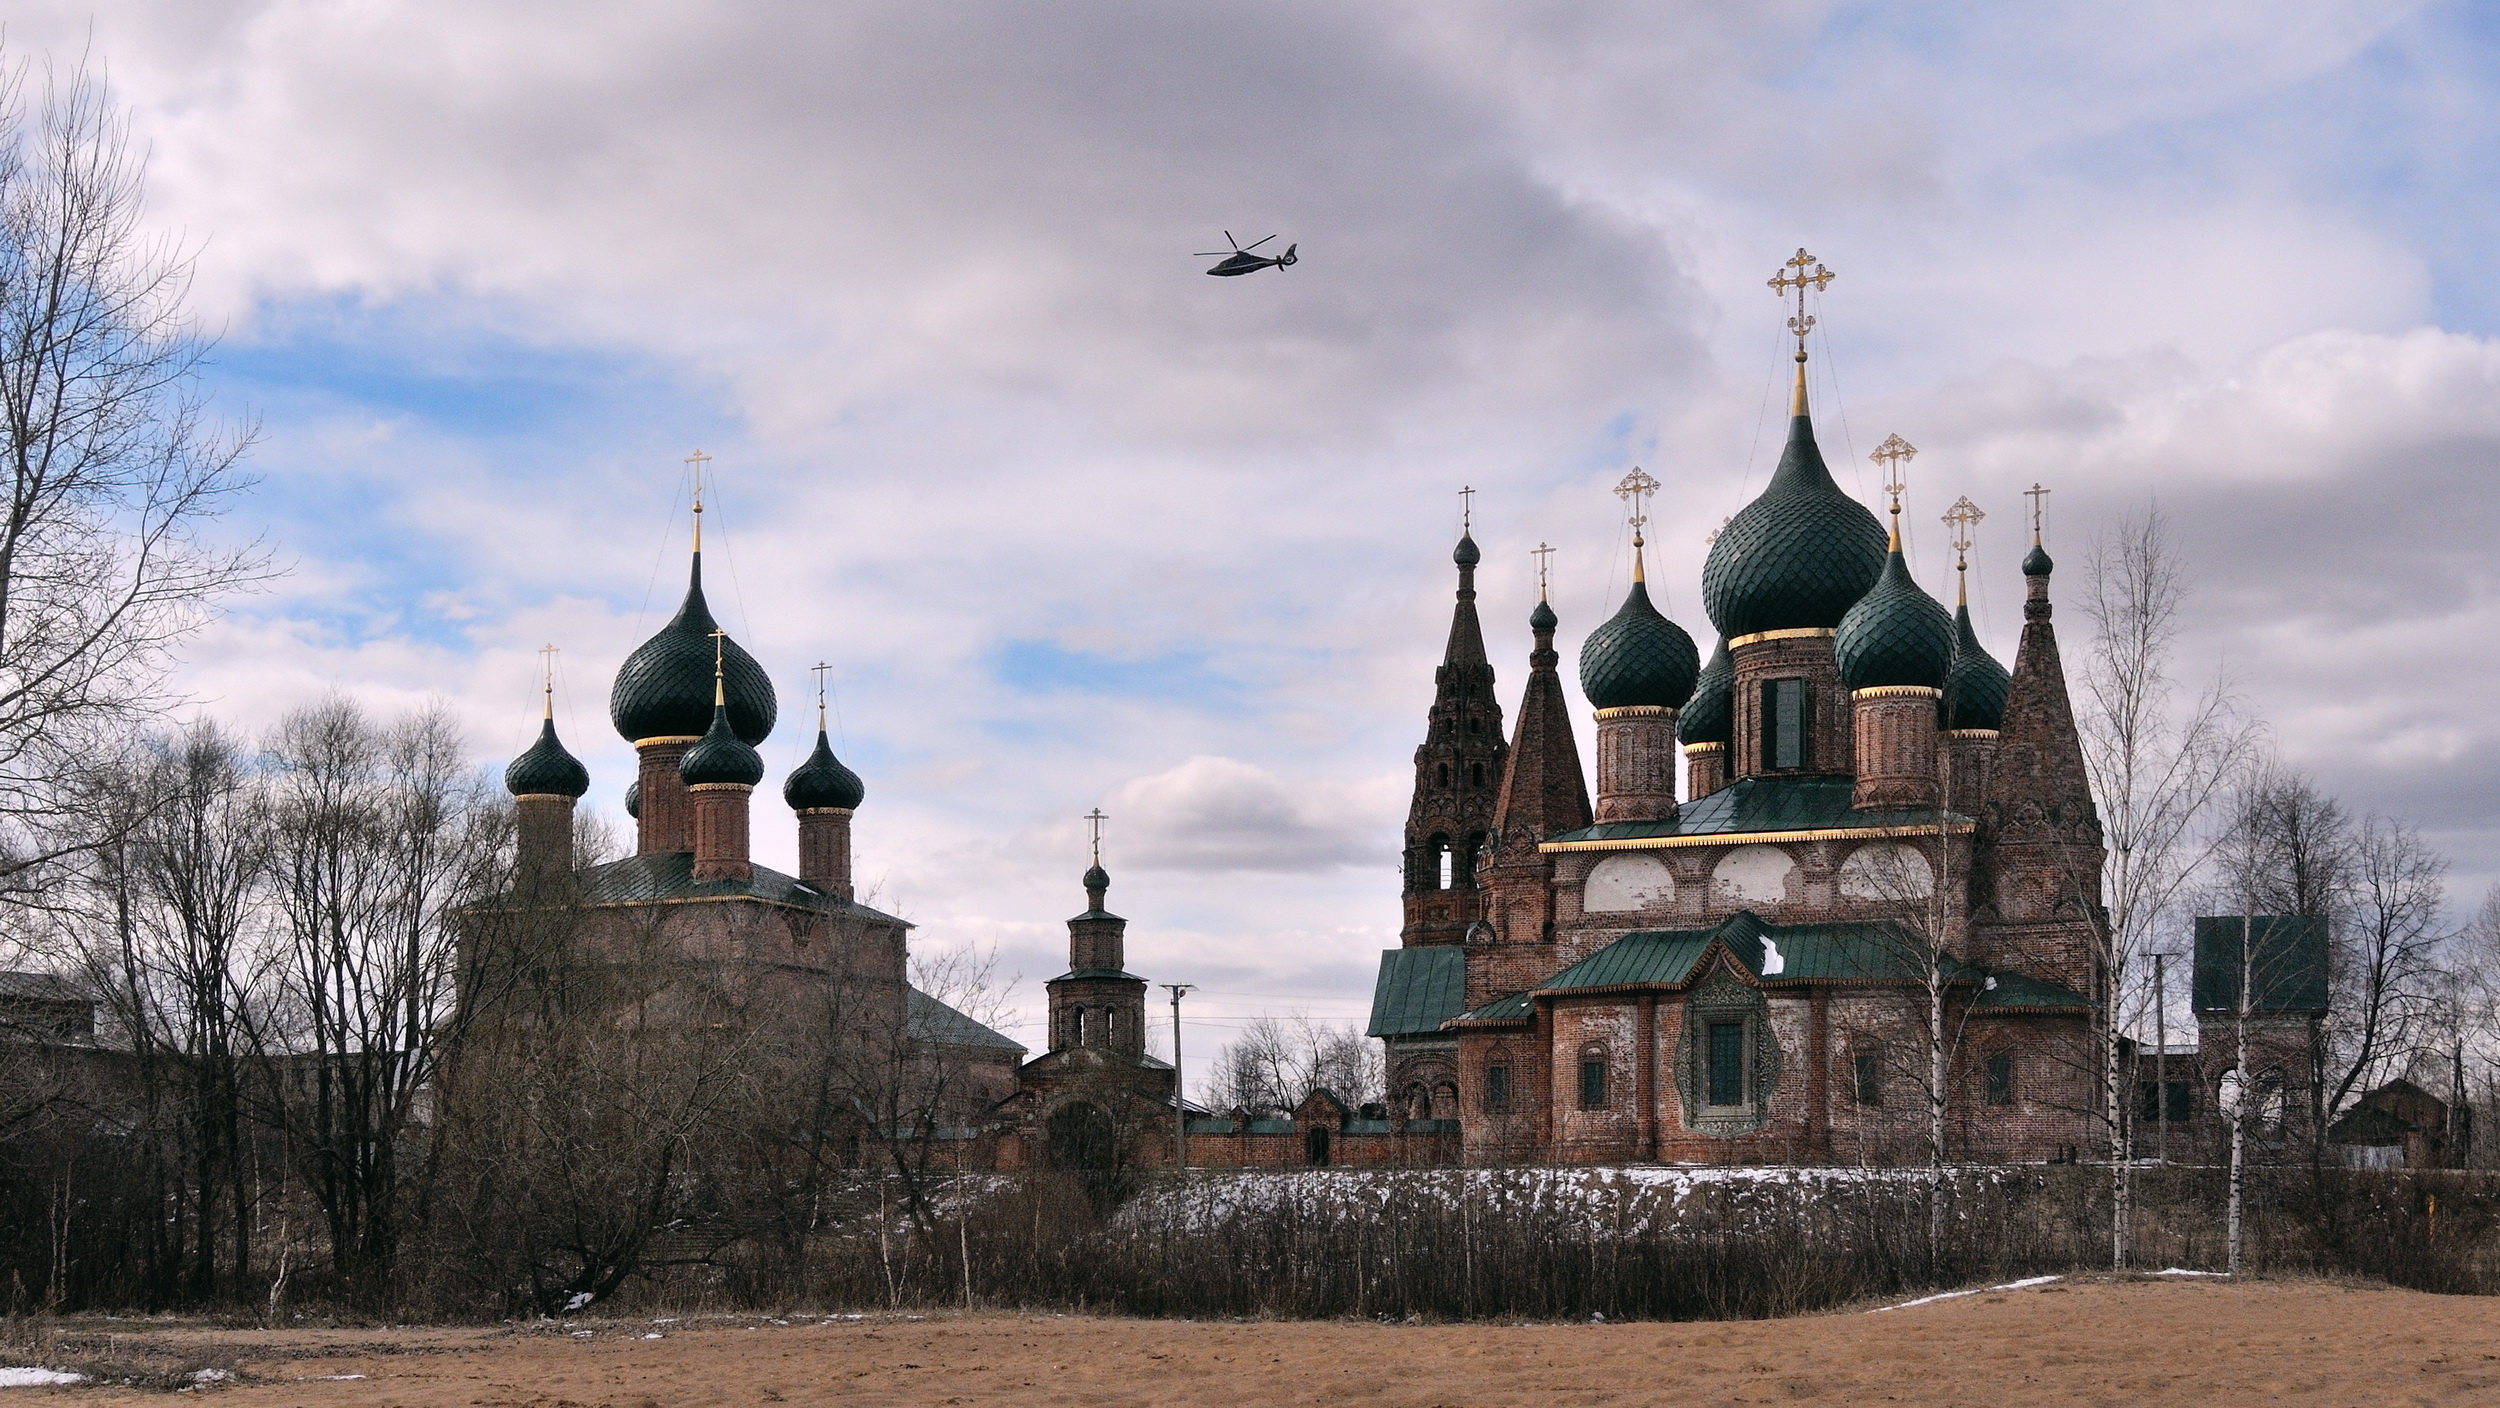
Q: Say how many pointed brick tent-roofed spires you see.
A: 3